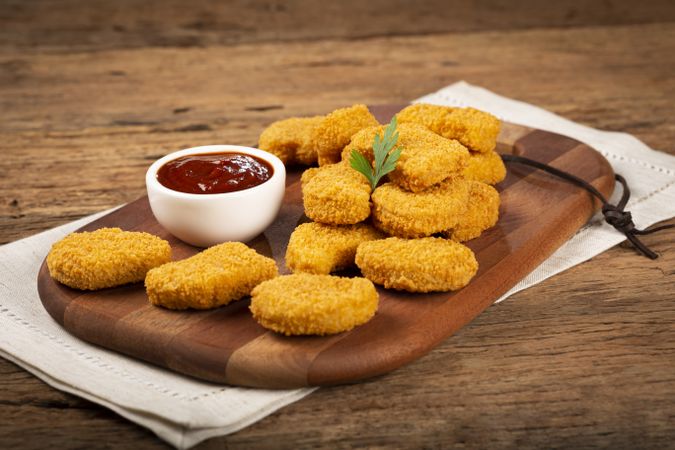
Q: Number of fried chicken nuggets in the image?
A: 13